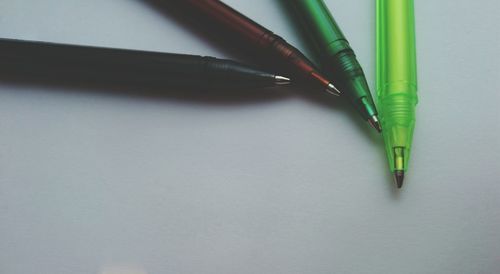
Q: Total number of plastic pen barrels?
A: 4